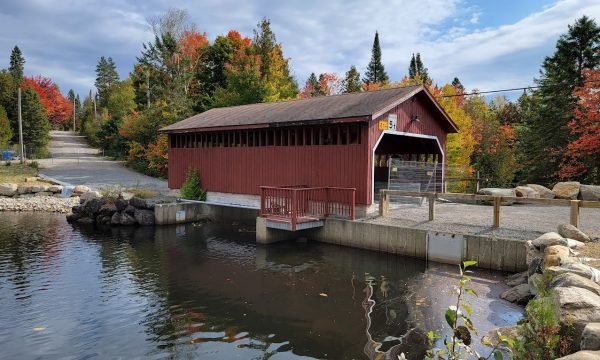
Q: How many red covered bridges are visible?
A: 1